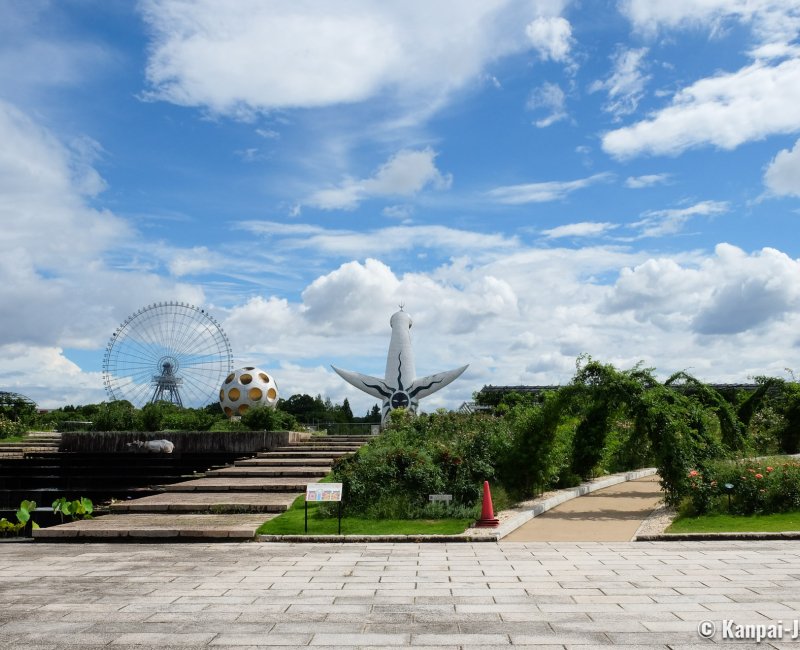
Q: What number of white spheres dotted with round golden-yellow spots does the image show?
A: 1